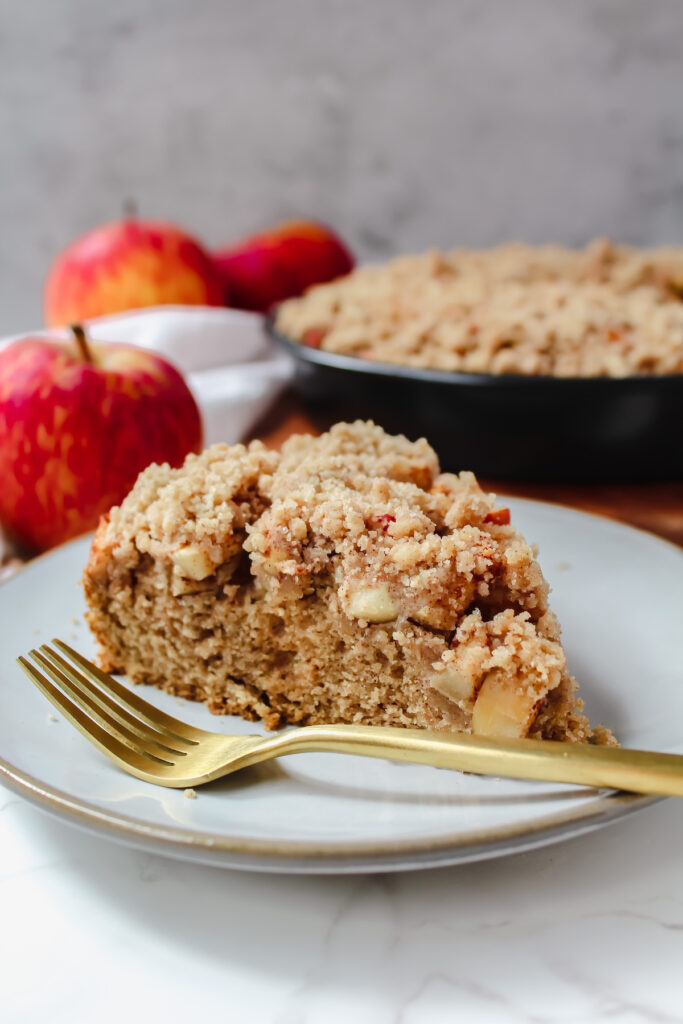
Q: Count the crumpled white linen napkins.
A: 1